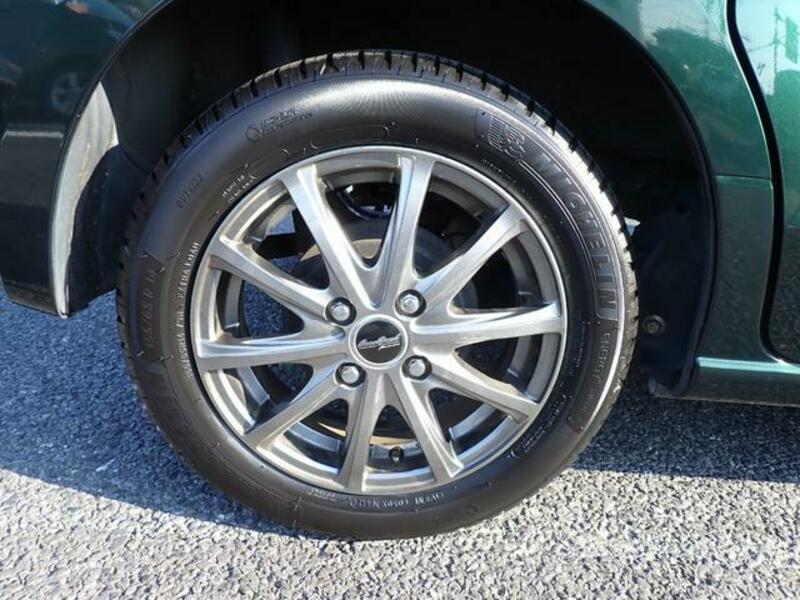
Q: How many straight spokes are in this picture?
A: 10